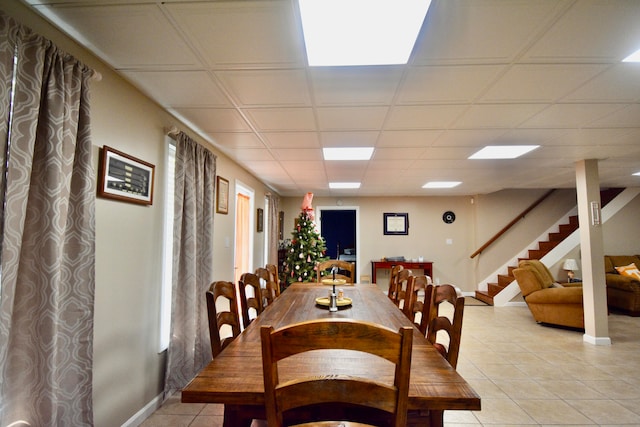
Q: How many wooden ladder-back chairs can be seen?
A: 10